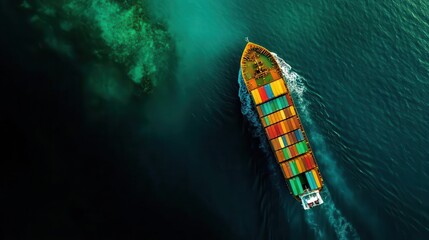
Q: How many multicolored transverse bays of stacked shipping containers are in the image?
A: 8